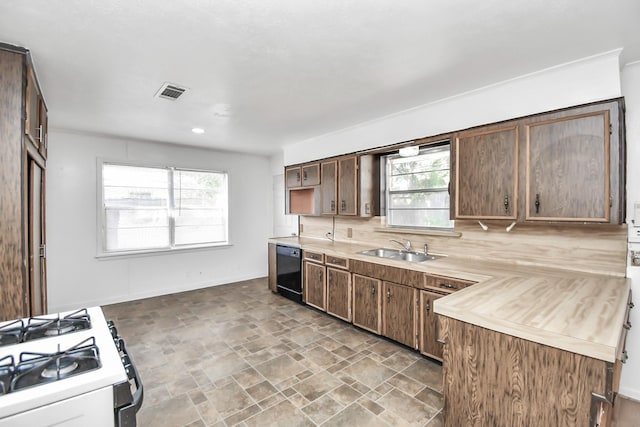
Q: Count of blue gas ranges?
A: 0